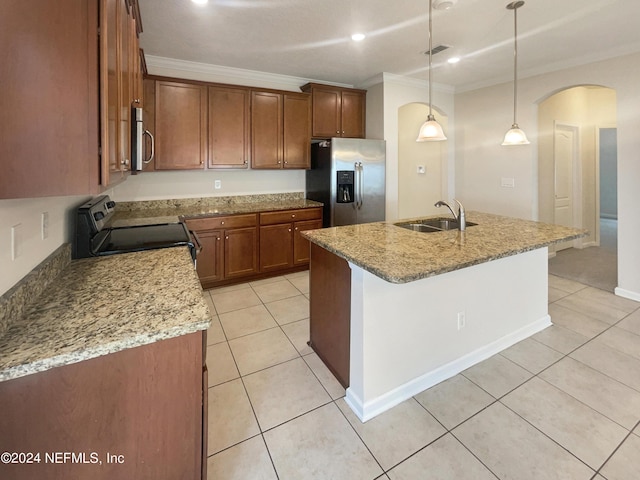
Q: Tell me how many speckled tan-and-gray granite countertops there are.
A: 3